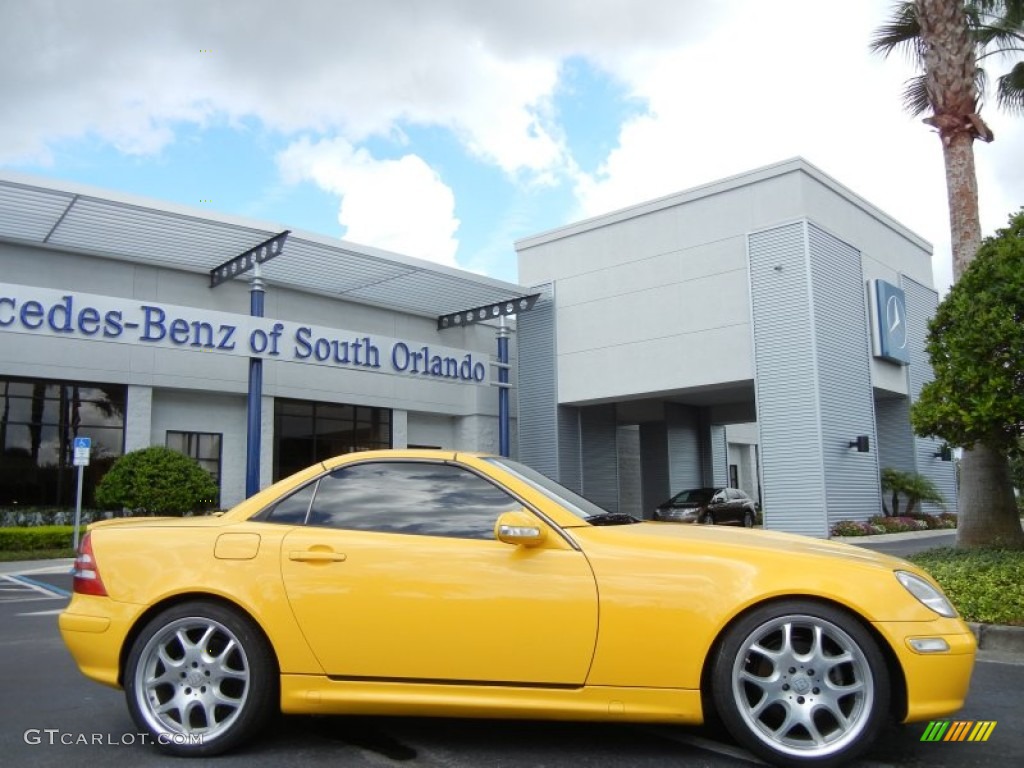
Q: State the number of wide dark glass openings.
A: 2